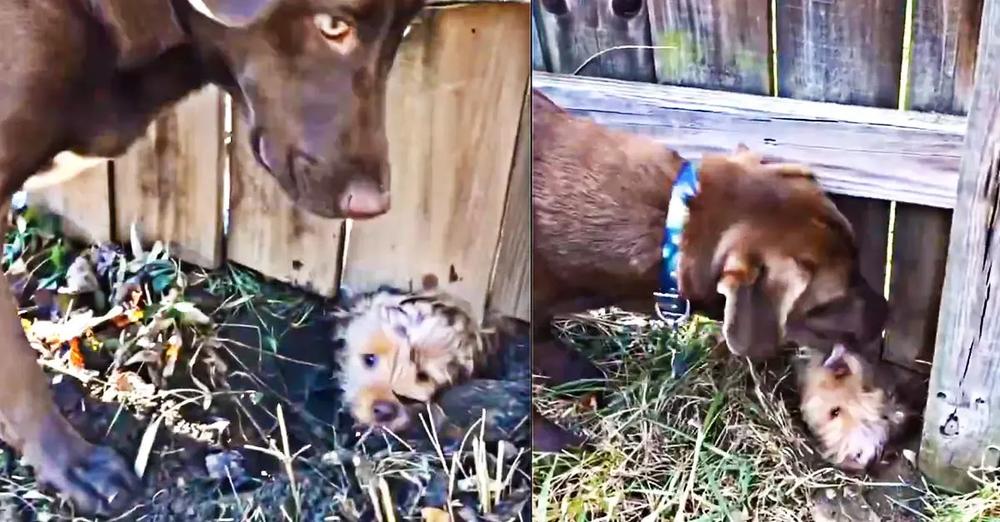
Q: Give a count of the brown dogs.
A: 2